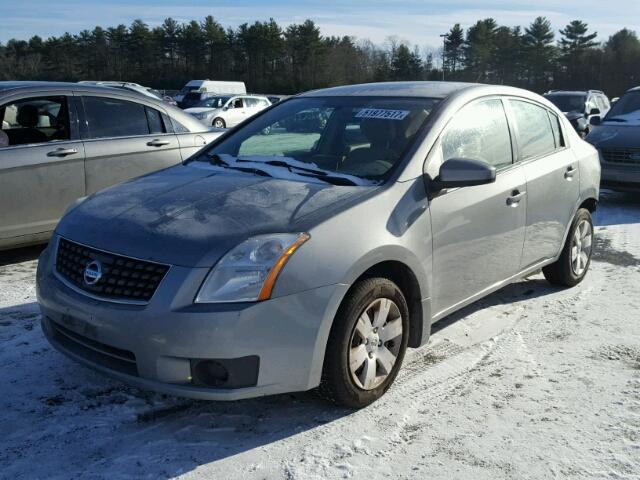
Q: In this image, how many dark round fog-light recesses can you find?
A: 1